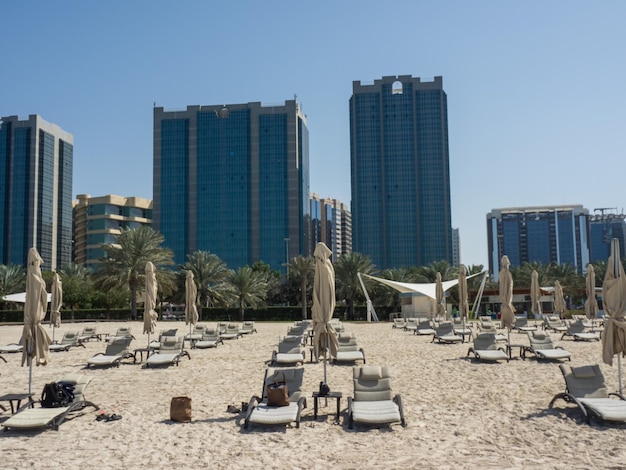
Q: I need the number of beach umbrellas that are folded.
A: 12